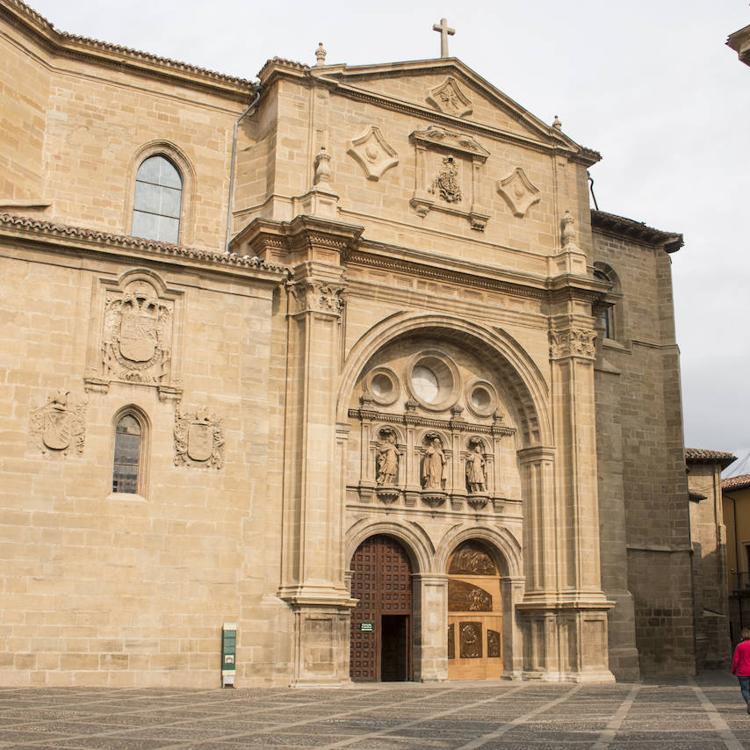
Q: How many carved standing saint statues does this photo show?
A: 3